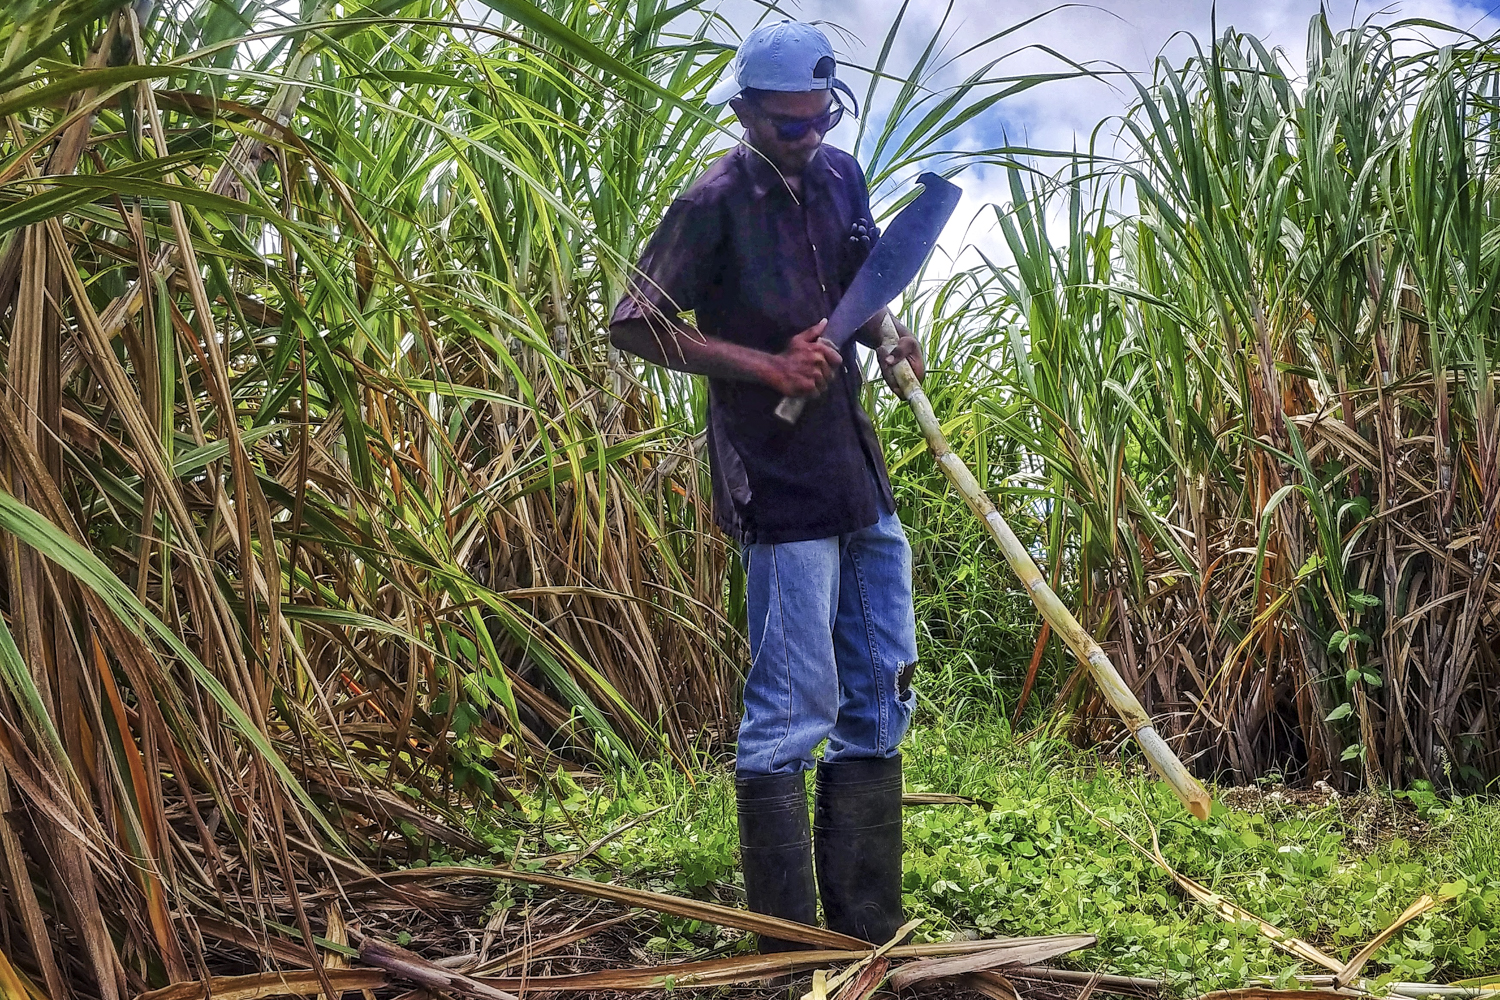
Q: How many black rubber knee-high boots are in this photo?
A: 2